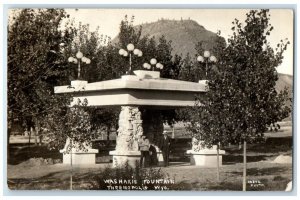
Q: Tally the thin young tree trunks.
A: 3